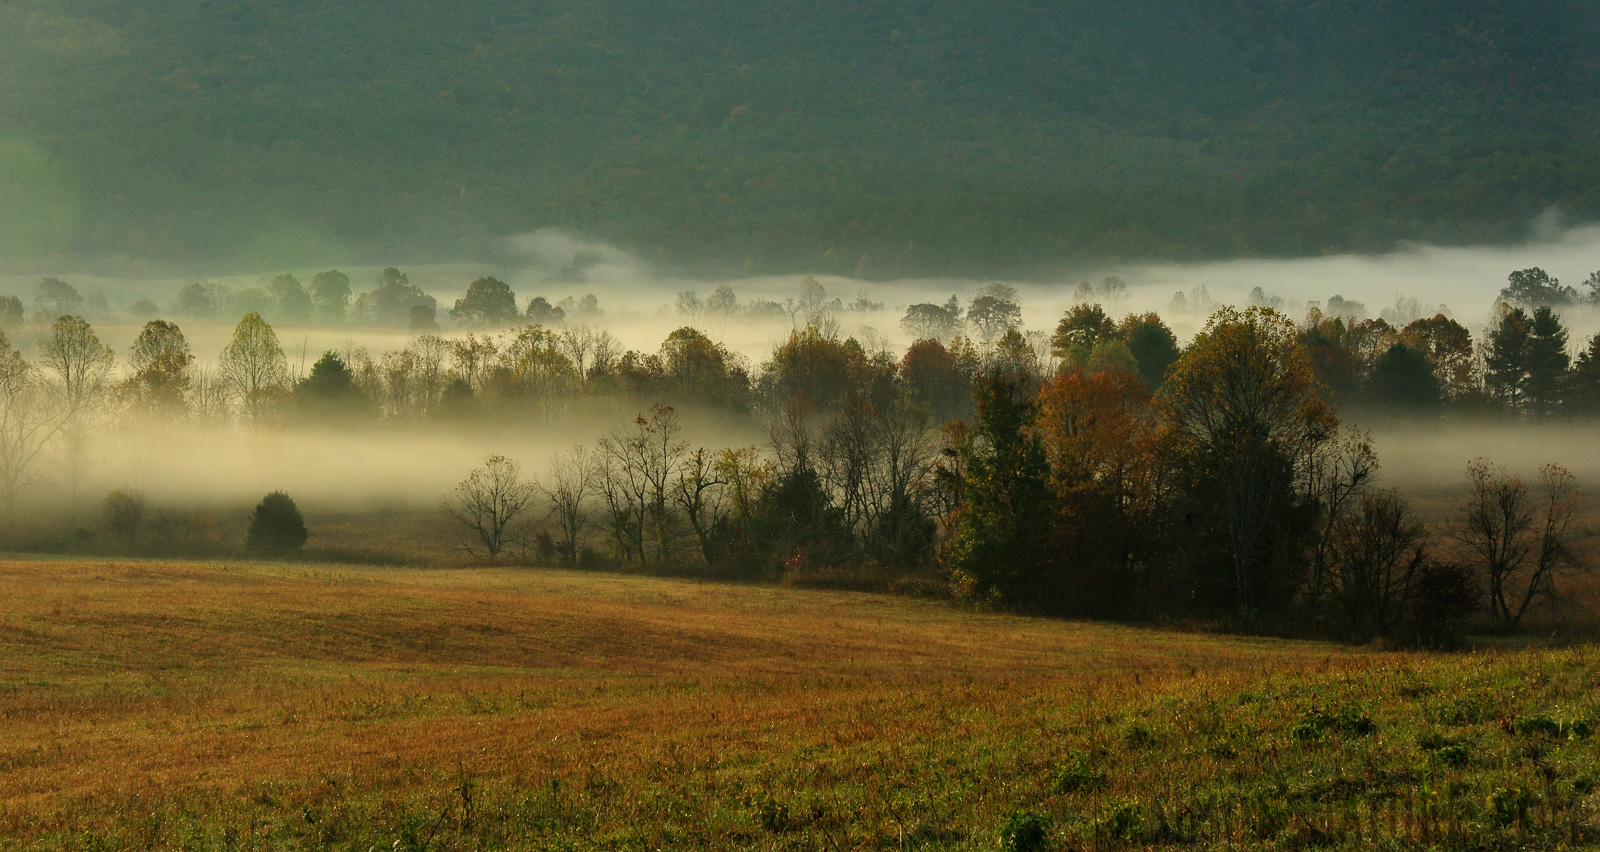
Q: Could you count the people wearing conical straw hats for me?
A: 0